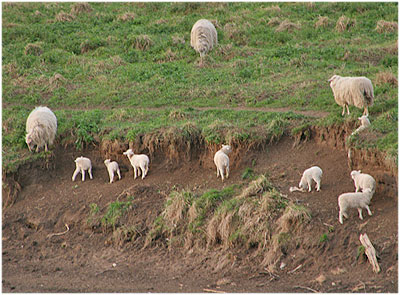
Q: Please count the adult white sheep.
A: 3